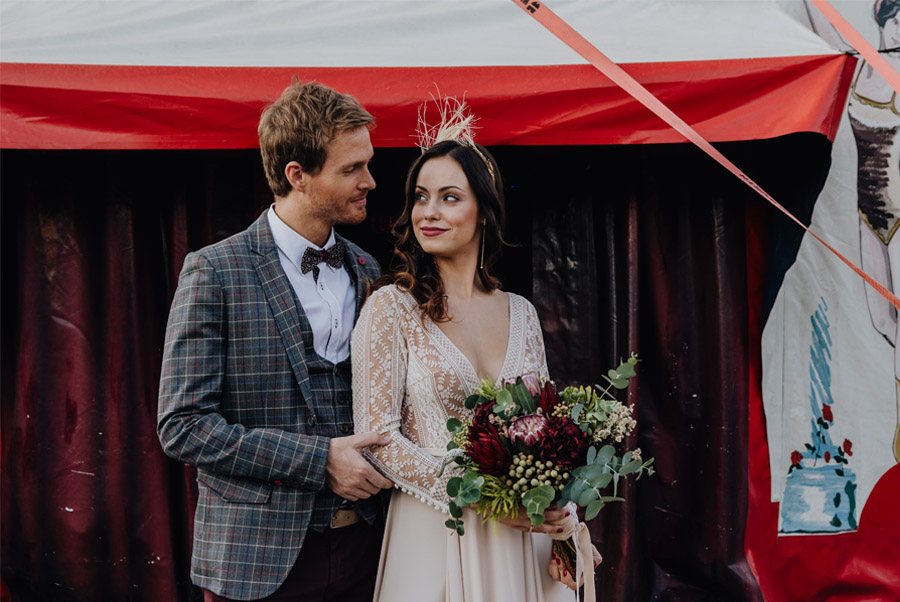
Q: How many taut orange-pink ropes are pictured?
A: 2